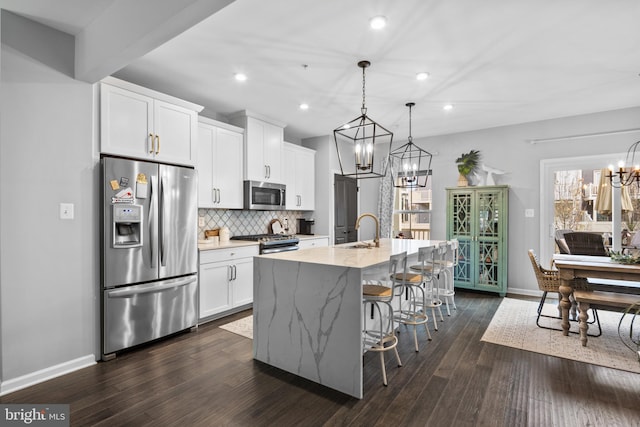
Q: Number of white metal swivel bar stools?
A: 4